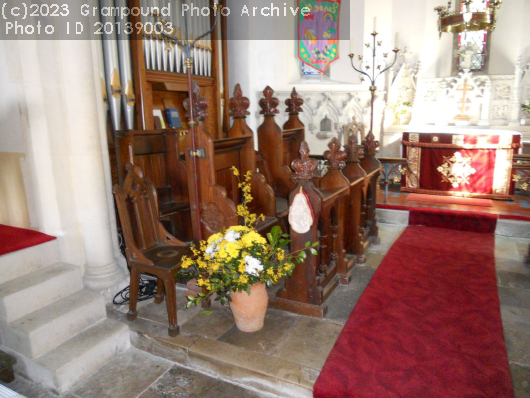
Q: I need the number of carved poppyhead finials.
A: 8